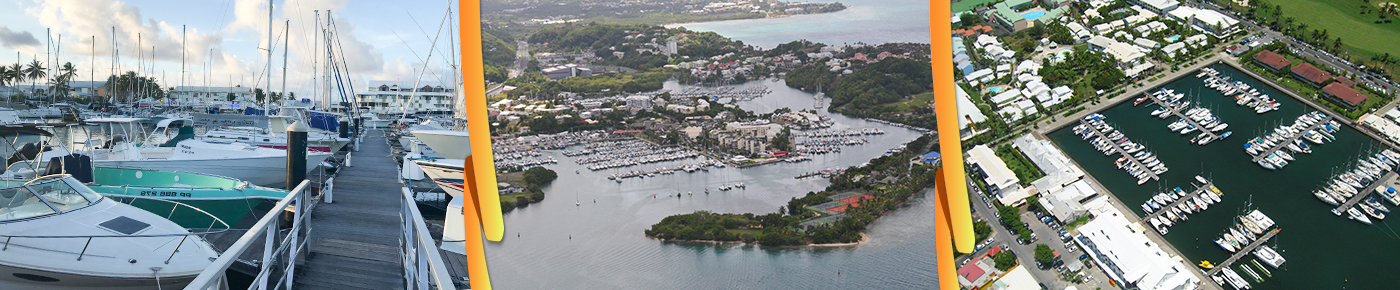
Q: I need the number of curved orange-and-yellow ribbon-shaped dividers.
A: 2